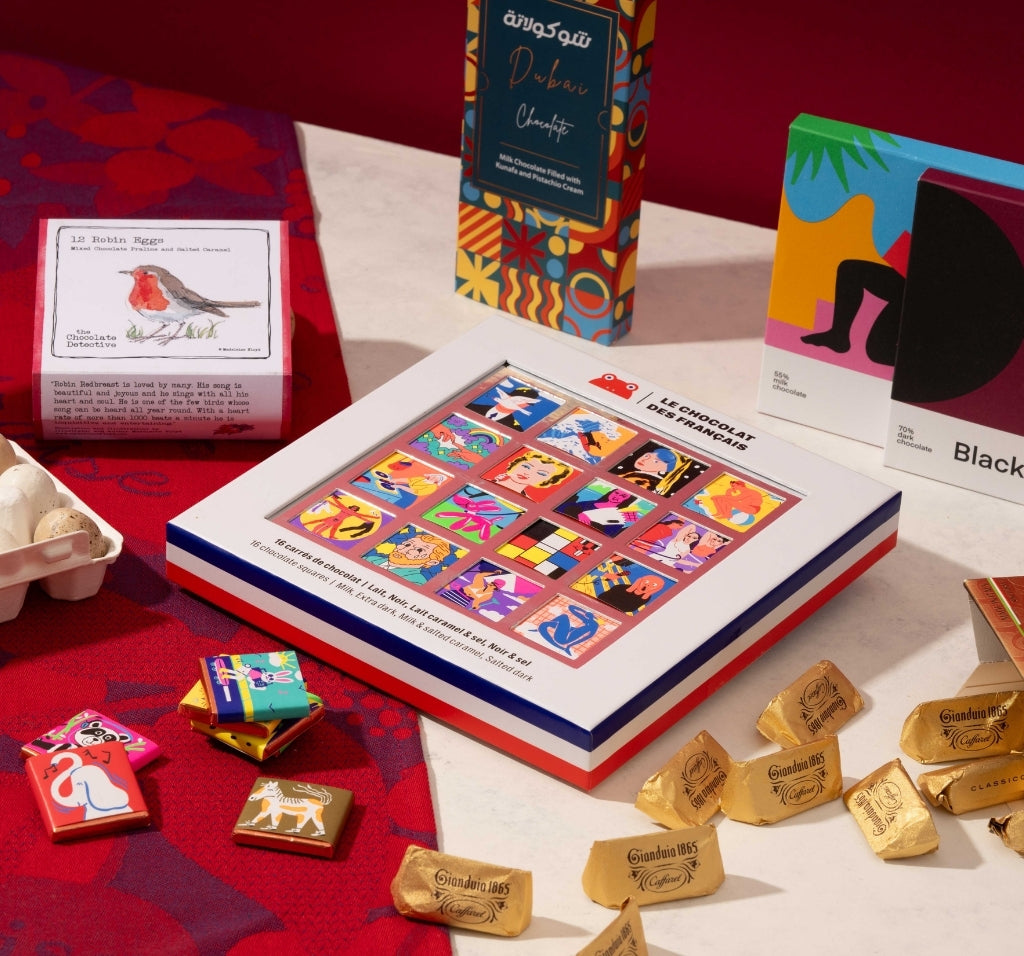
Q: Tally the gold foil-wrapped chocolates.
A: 10